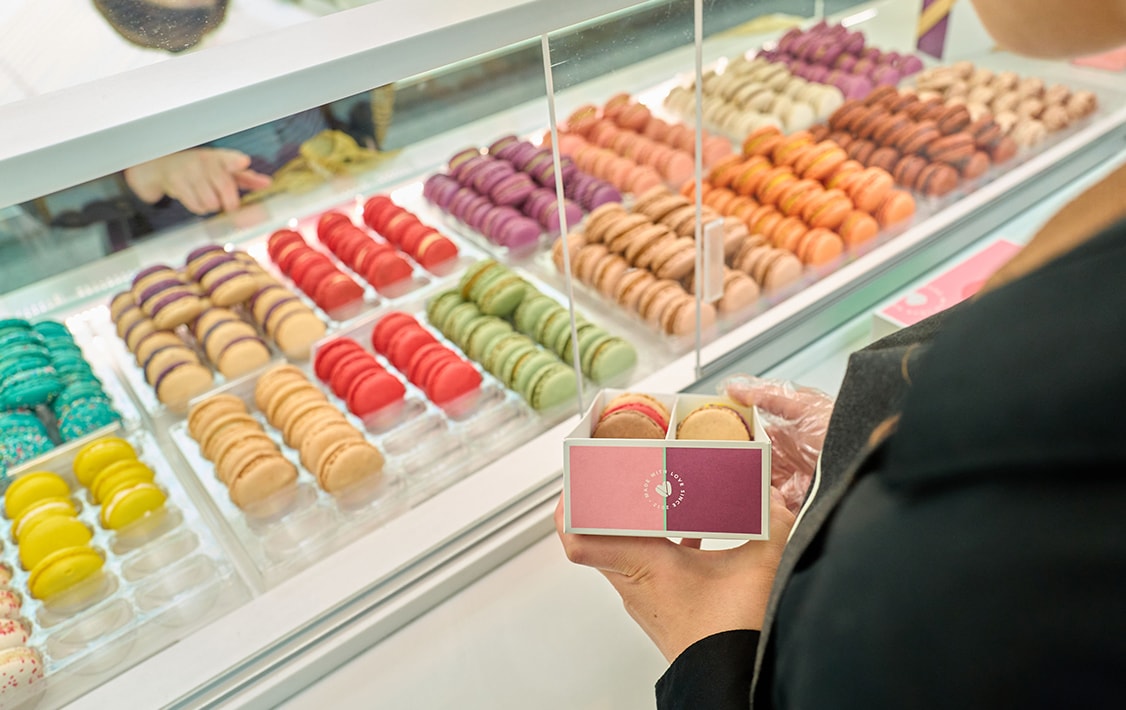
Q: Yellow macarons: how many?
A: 7